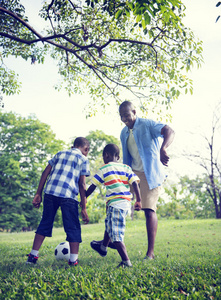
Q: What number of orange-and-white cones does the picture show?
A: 0